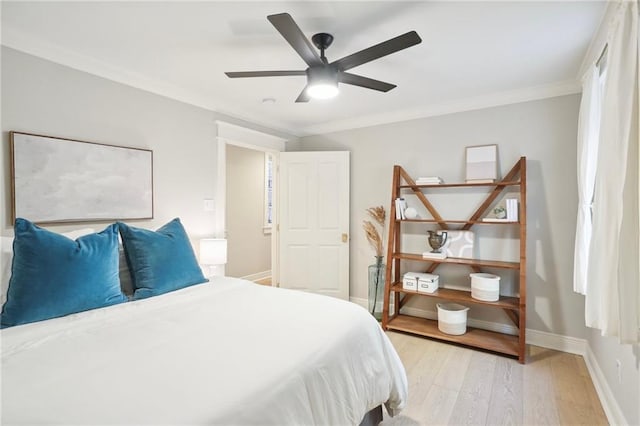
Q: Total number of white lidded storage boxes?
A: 2